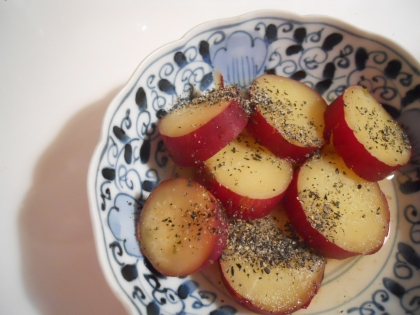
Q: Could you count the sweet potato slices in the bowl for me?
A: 7